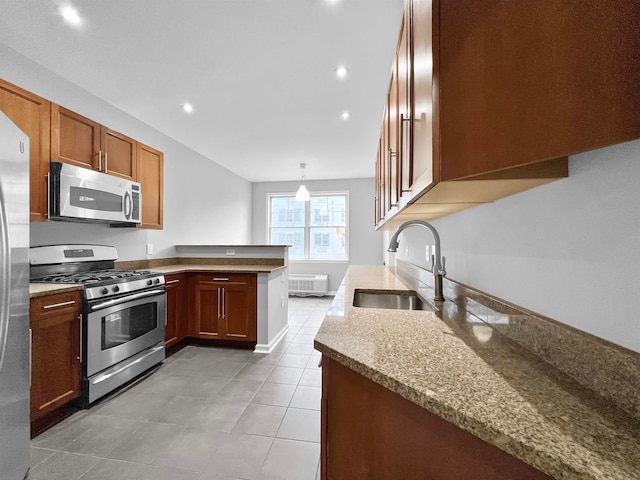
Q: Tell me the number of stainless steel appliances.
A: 3